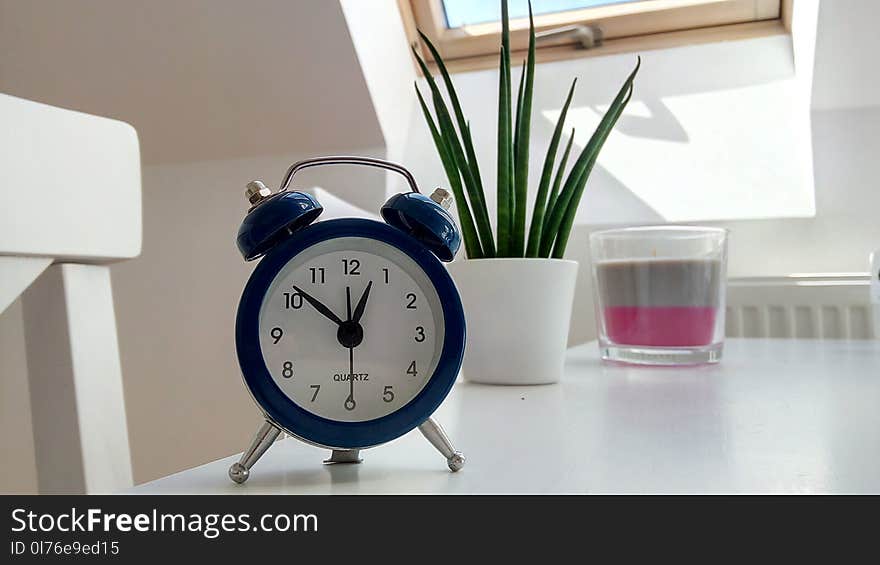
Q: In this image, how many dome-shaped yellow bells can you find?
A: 0